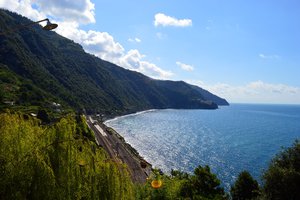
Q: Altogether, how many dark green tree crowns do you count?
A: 3